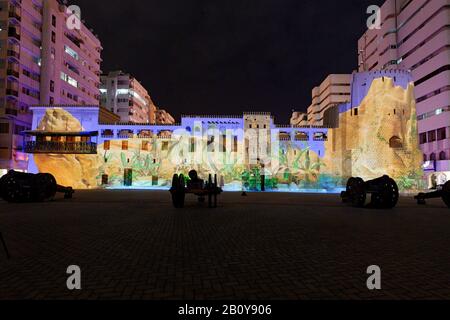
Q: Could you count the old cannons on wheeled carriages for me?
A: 4